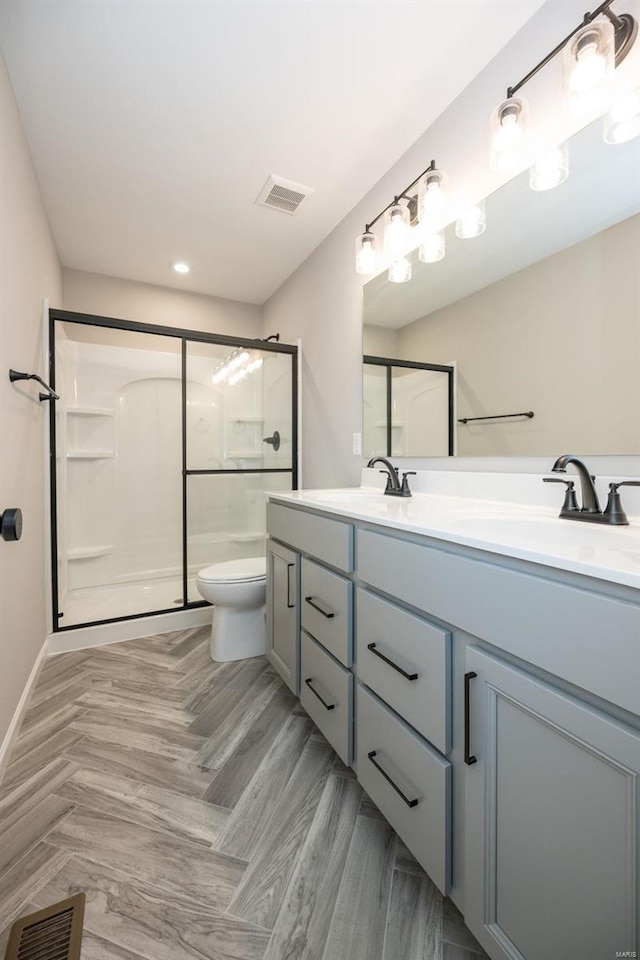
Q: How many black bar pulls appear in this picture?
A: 6